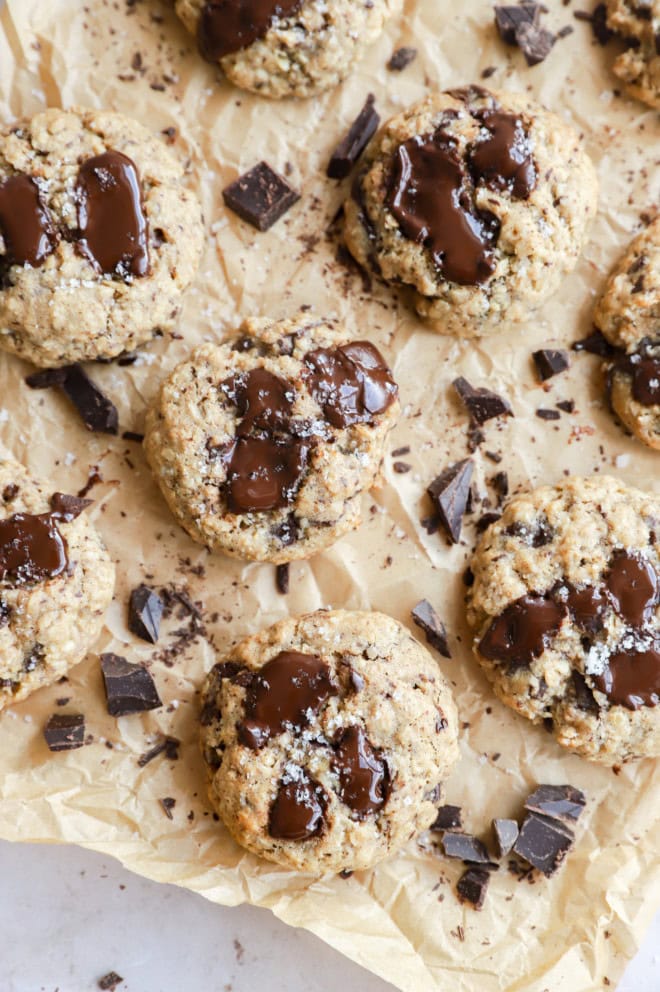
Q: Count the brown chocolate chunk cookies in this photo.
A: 9